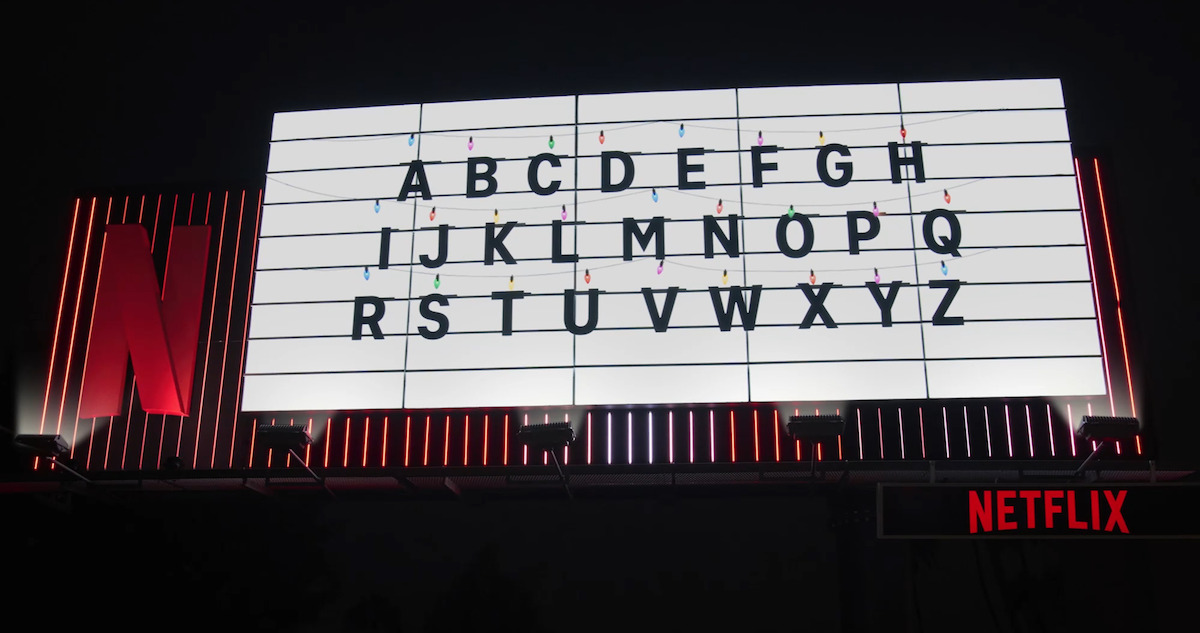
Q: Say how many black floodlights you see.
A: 5